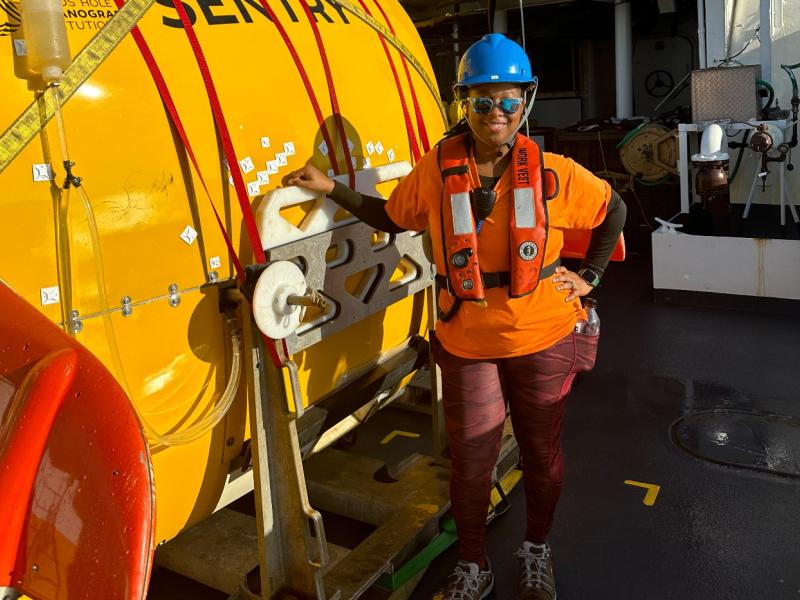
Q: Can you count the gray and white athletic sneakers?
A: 2